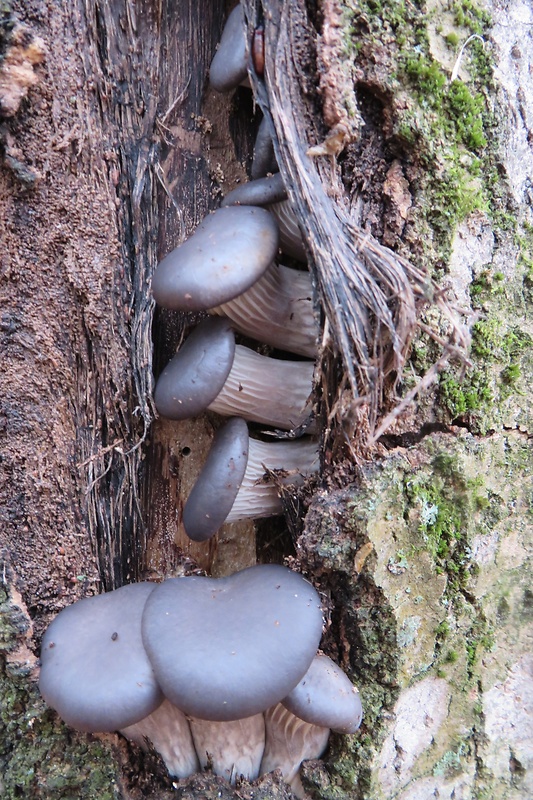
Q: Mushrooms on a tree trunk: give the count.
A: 9